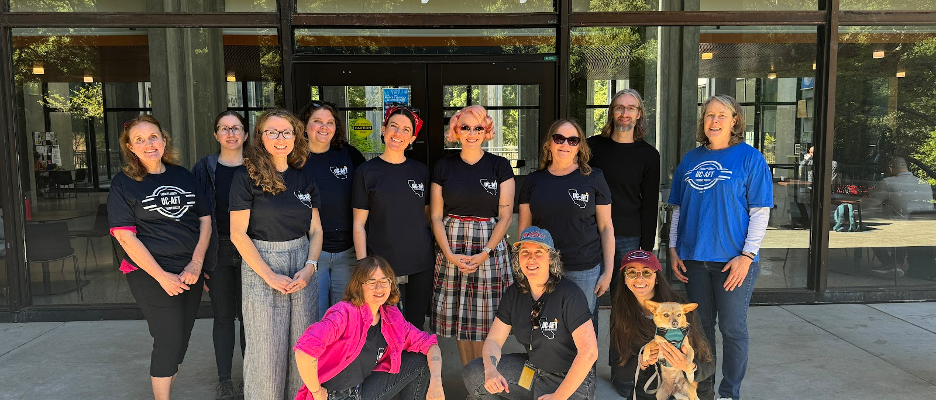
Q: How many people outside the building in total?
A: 12